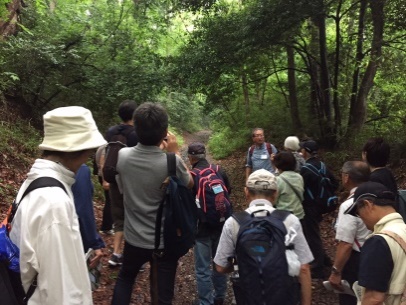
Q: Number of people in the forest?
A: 14